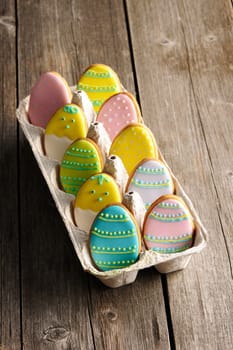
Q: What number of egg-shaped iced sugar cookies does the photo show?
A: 10